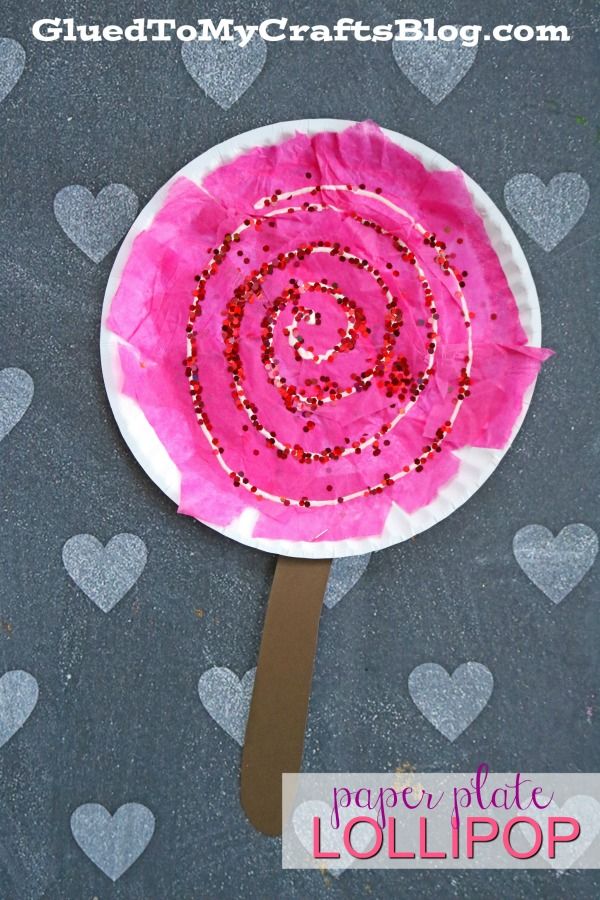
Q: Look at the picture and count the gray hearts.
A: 15